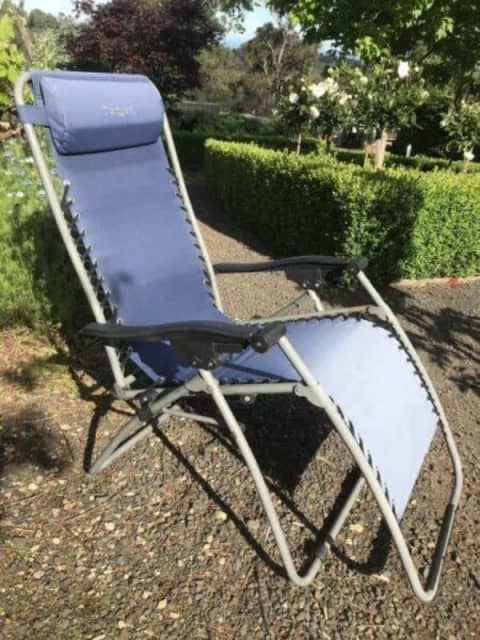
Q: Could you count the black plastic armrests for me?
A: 2